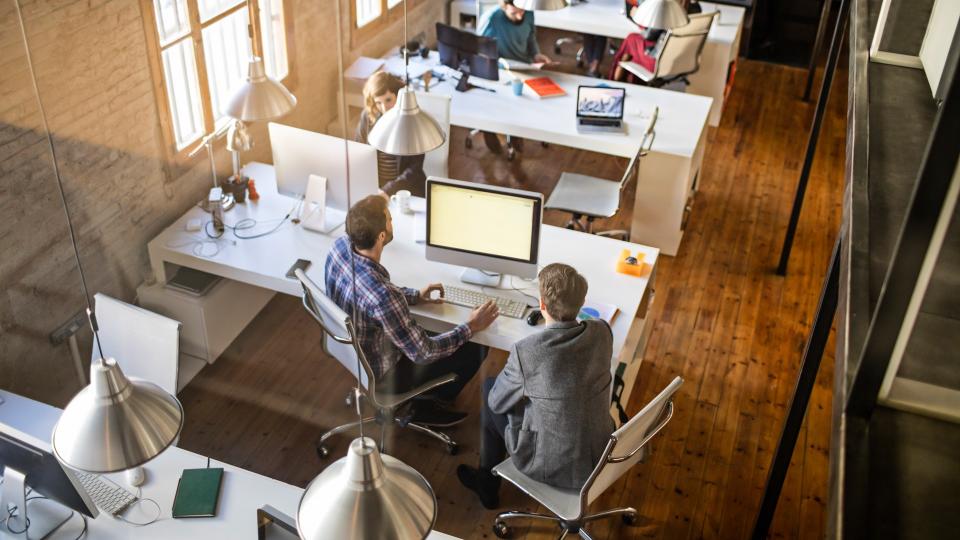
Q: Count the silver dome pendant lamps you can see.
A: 6